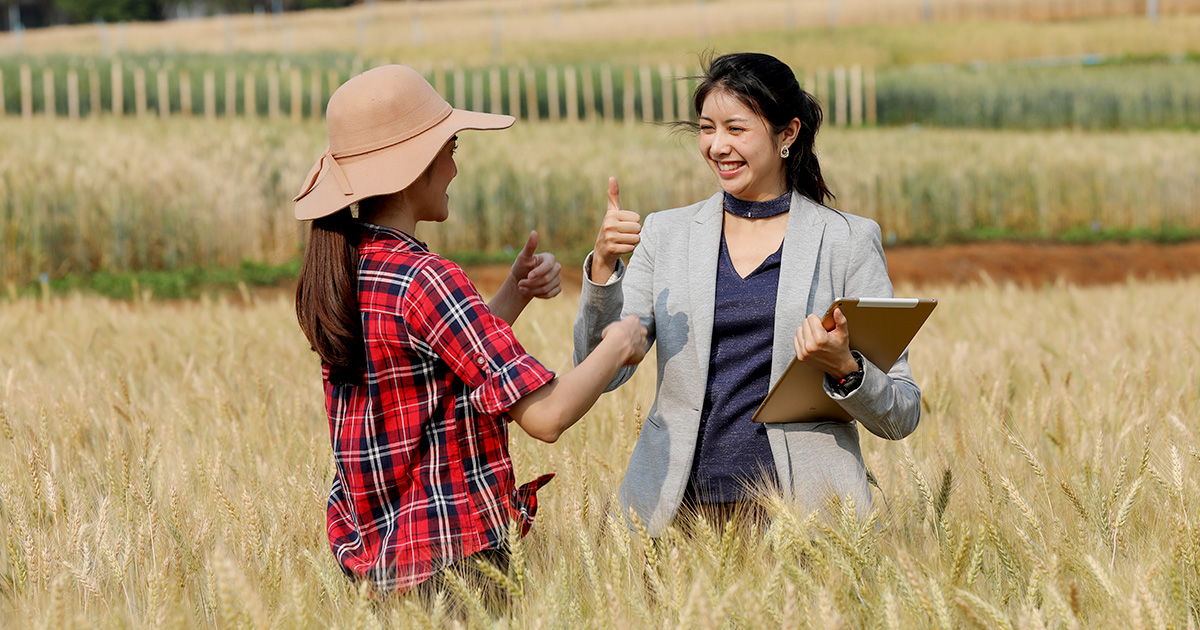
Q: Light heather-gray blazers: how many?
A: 1